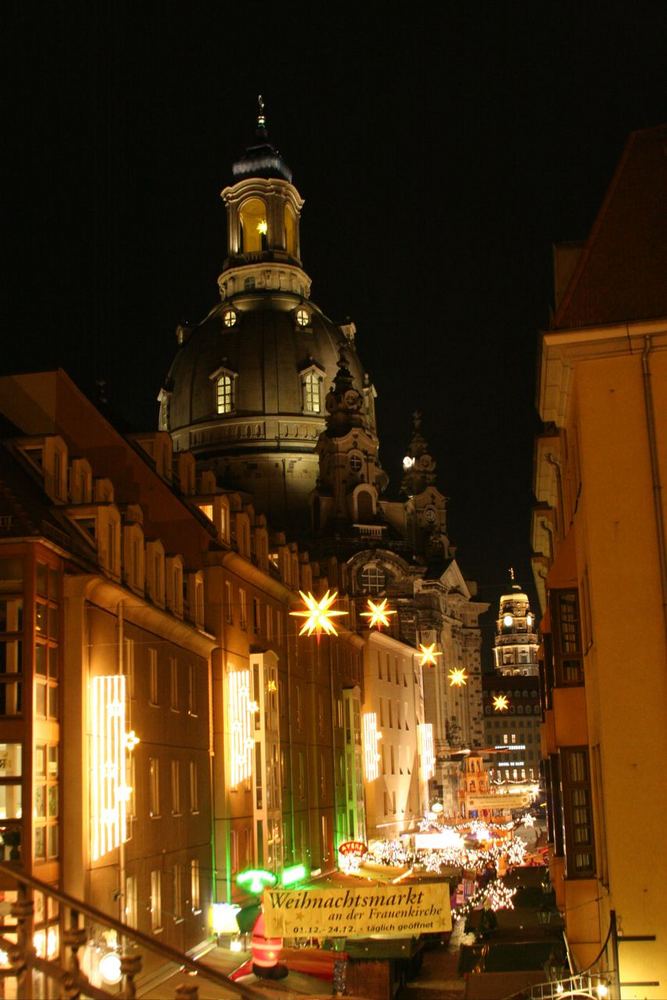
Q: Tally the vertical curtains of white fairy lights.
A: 4